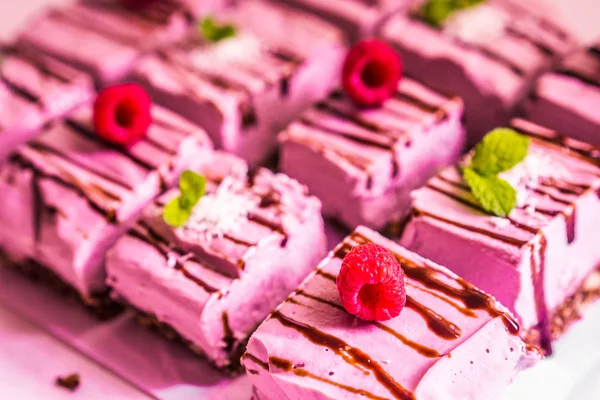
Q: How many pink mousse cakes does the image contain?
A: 11